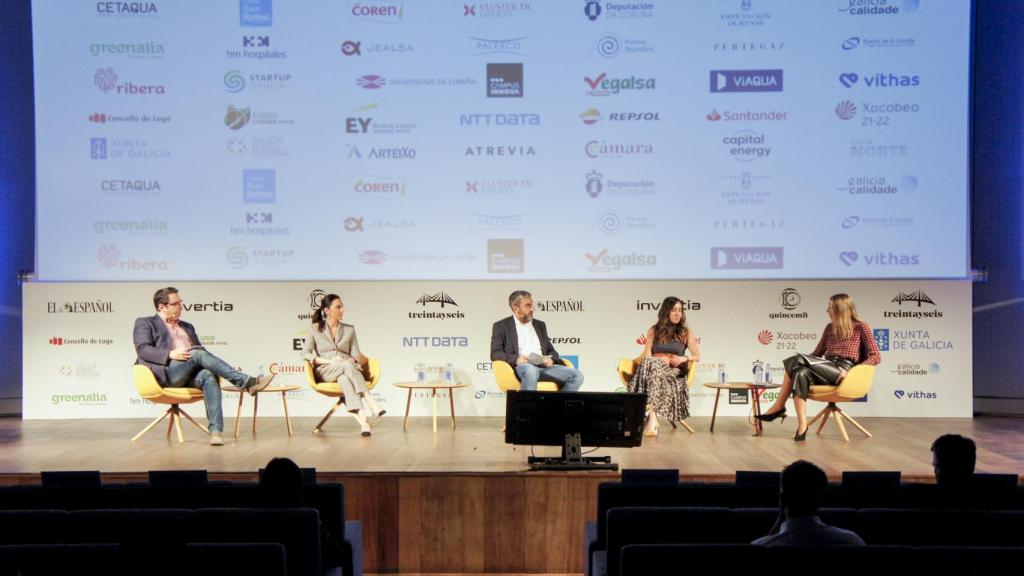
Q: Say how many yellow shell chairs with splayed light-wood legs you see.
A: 5